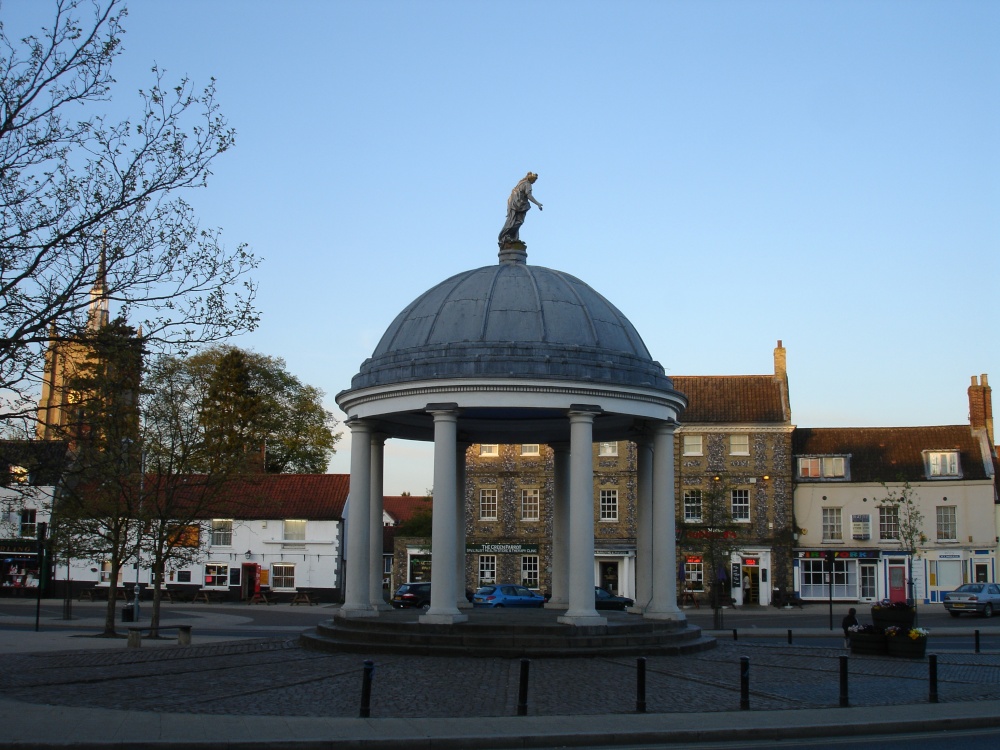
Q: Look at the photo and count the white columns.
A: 8